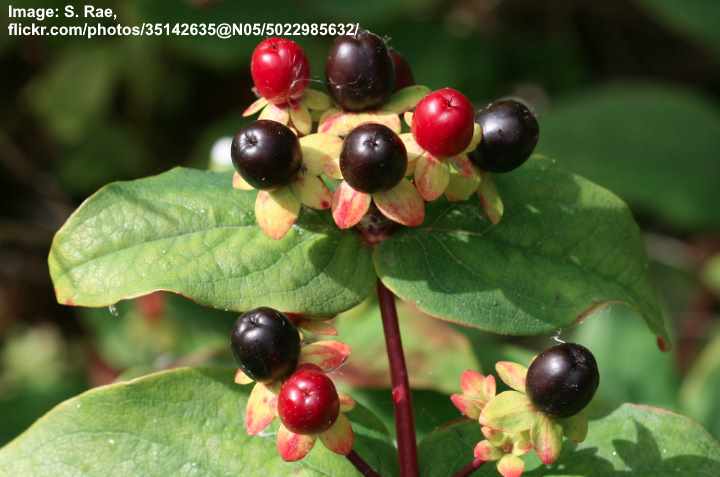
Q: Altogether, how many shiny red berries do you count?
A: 3